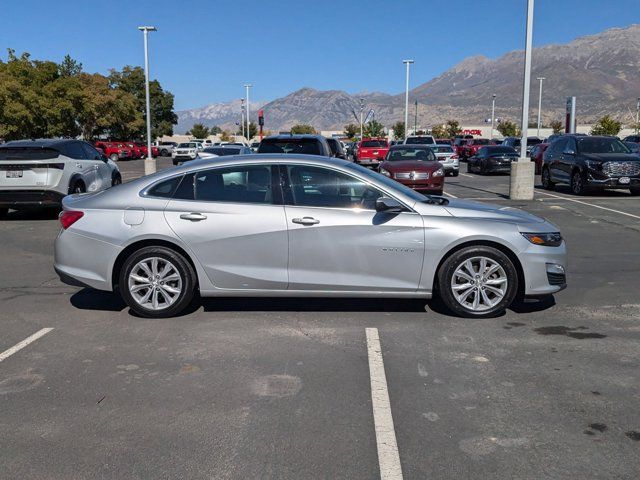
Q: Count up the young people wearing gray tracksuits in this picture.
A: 0